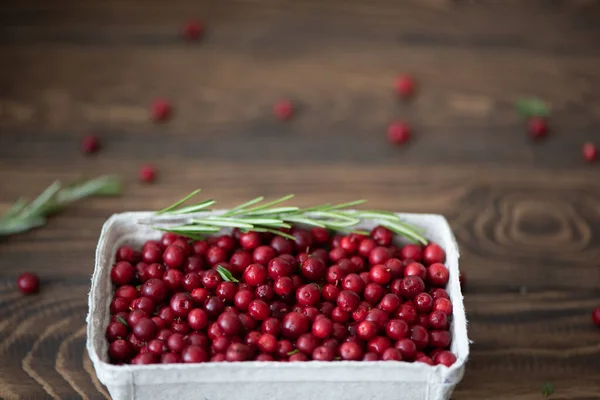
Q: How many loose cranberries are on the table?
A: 11